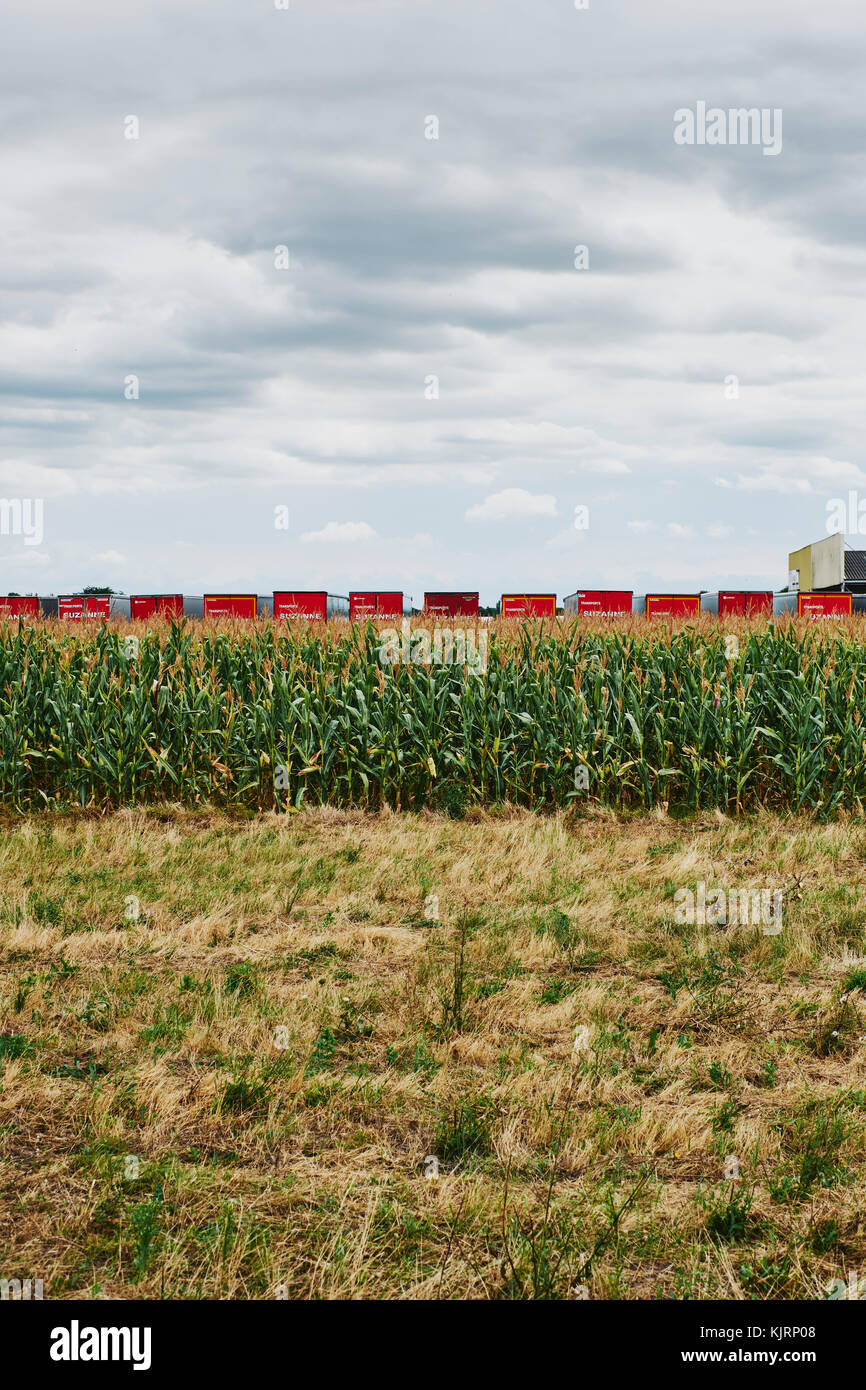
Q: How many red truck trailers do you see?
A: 12